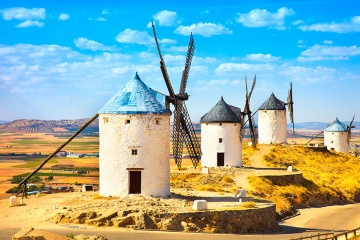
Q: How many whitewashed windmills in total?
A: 4